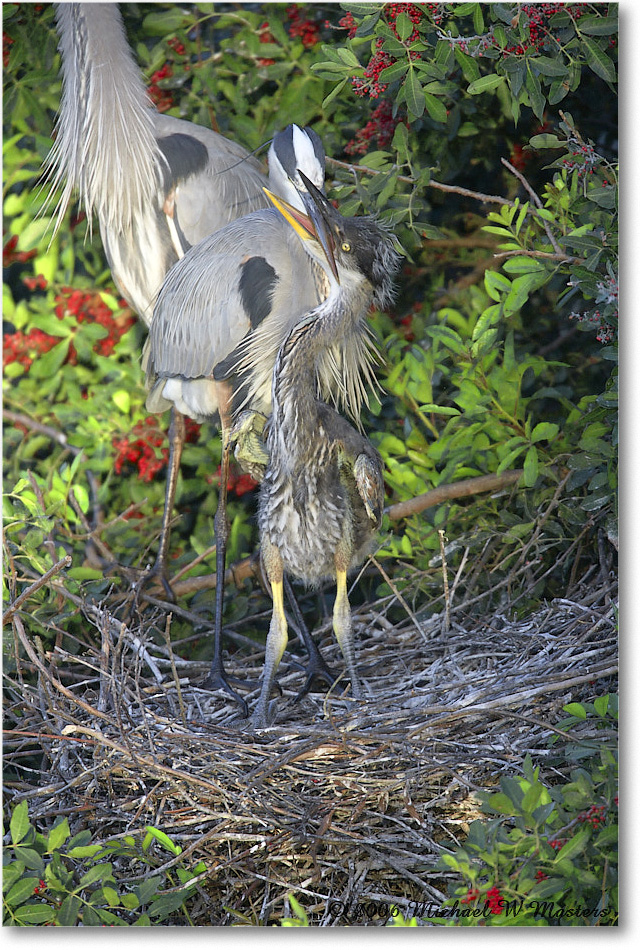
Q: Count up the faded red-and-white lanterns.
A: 0